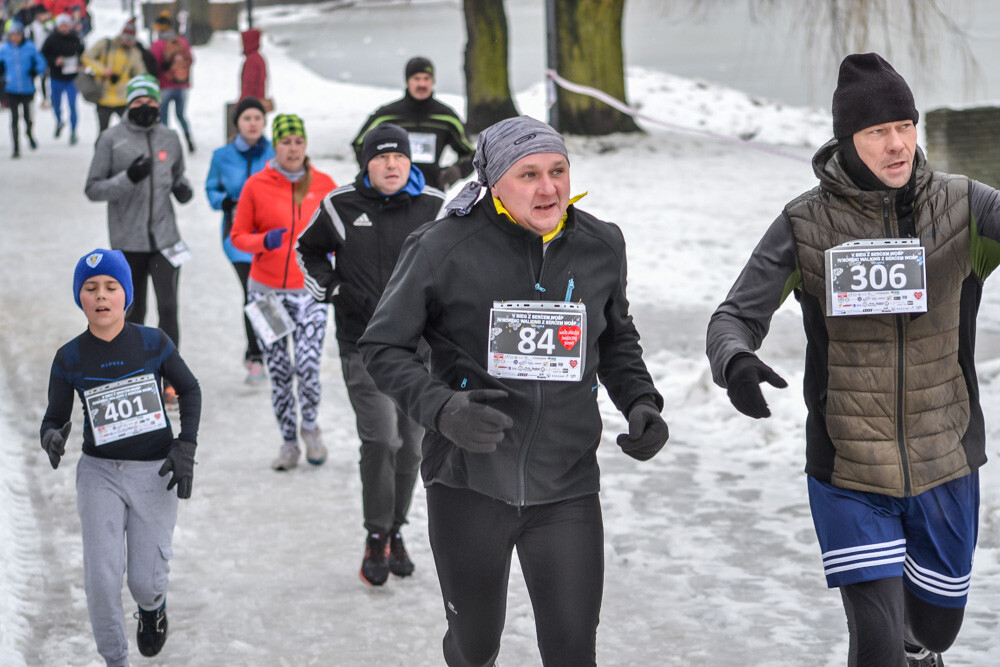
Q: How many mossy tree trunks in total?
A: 2